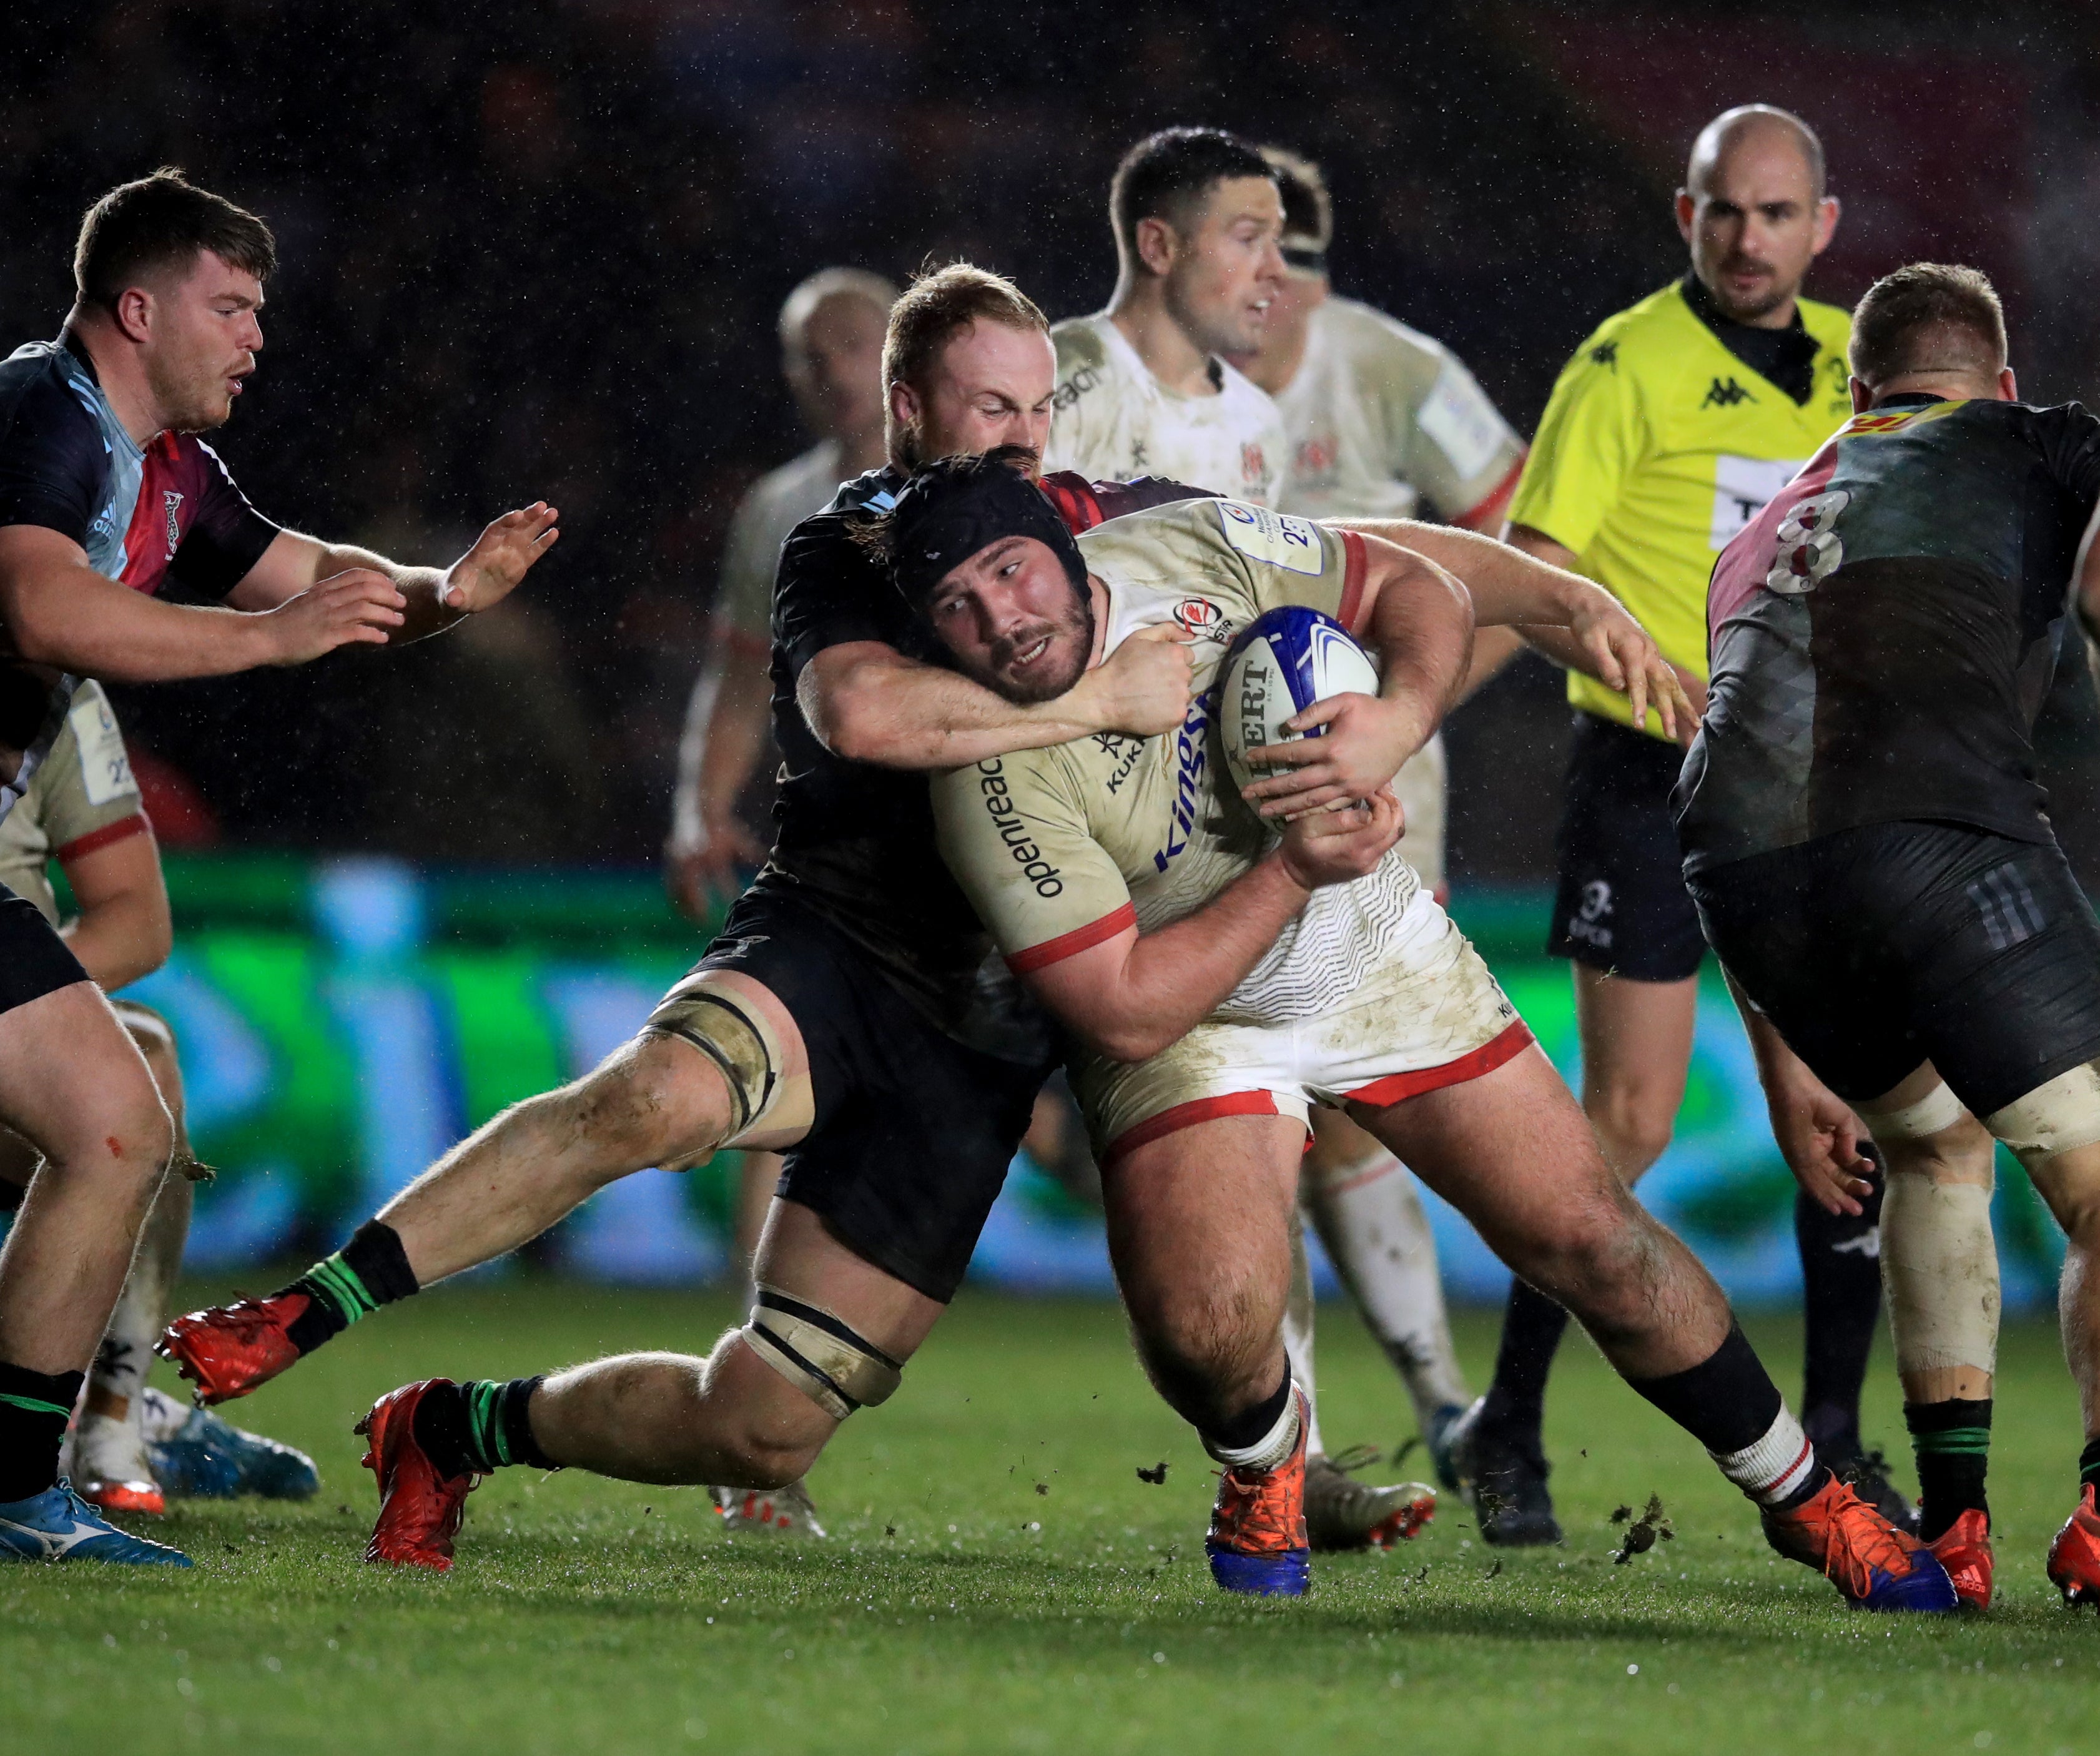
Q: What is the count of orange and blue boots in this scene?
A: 2